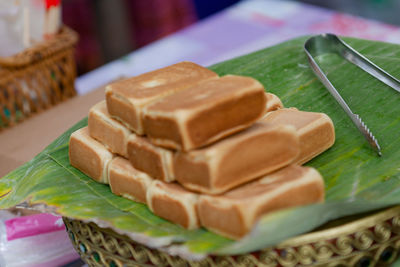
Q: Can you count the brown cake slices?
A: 11